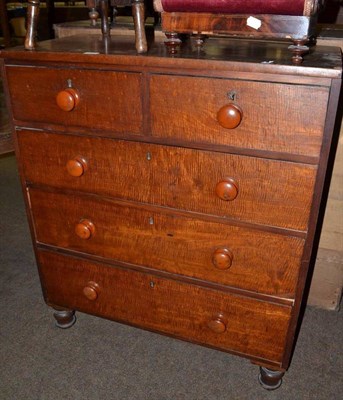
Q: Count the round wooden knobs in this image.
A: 8